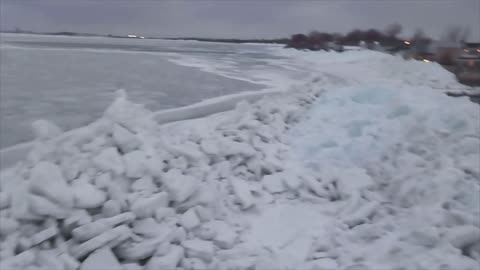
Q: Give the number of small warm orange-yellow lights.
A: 4